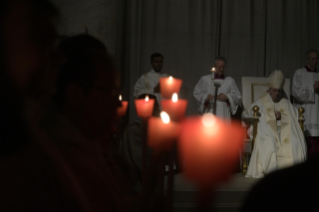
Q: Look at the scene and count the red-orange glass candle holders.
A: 6